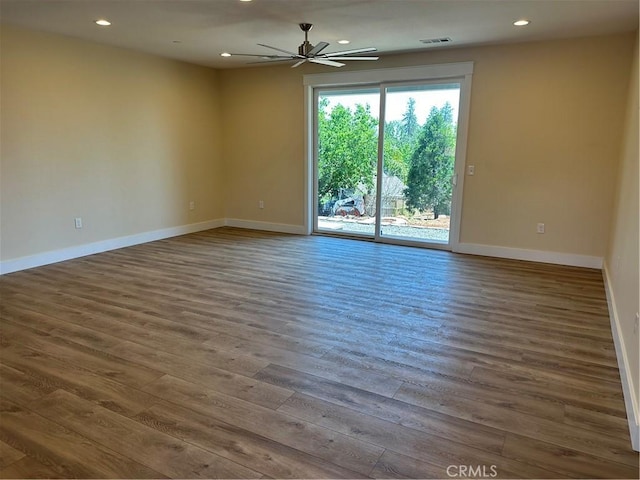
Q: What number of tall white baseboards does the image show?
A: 4